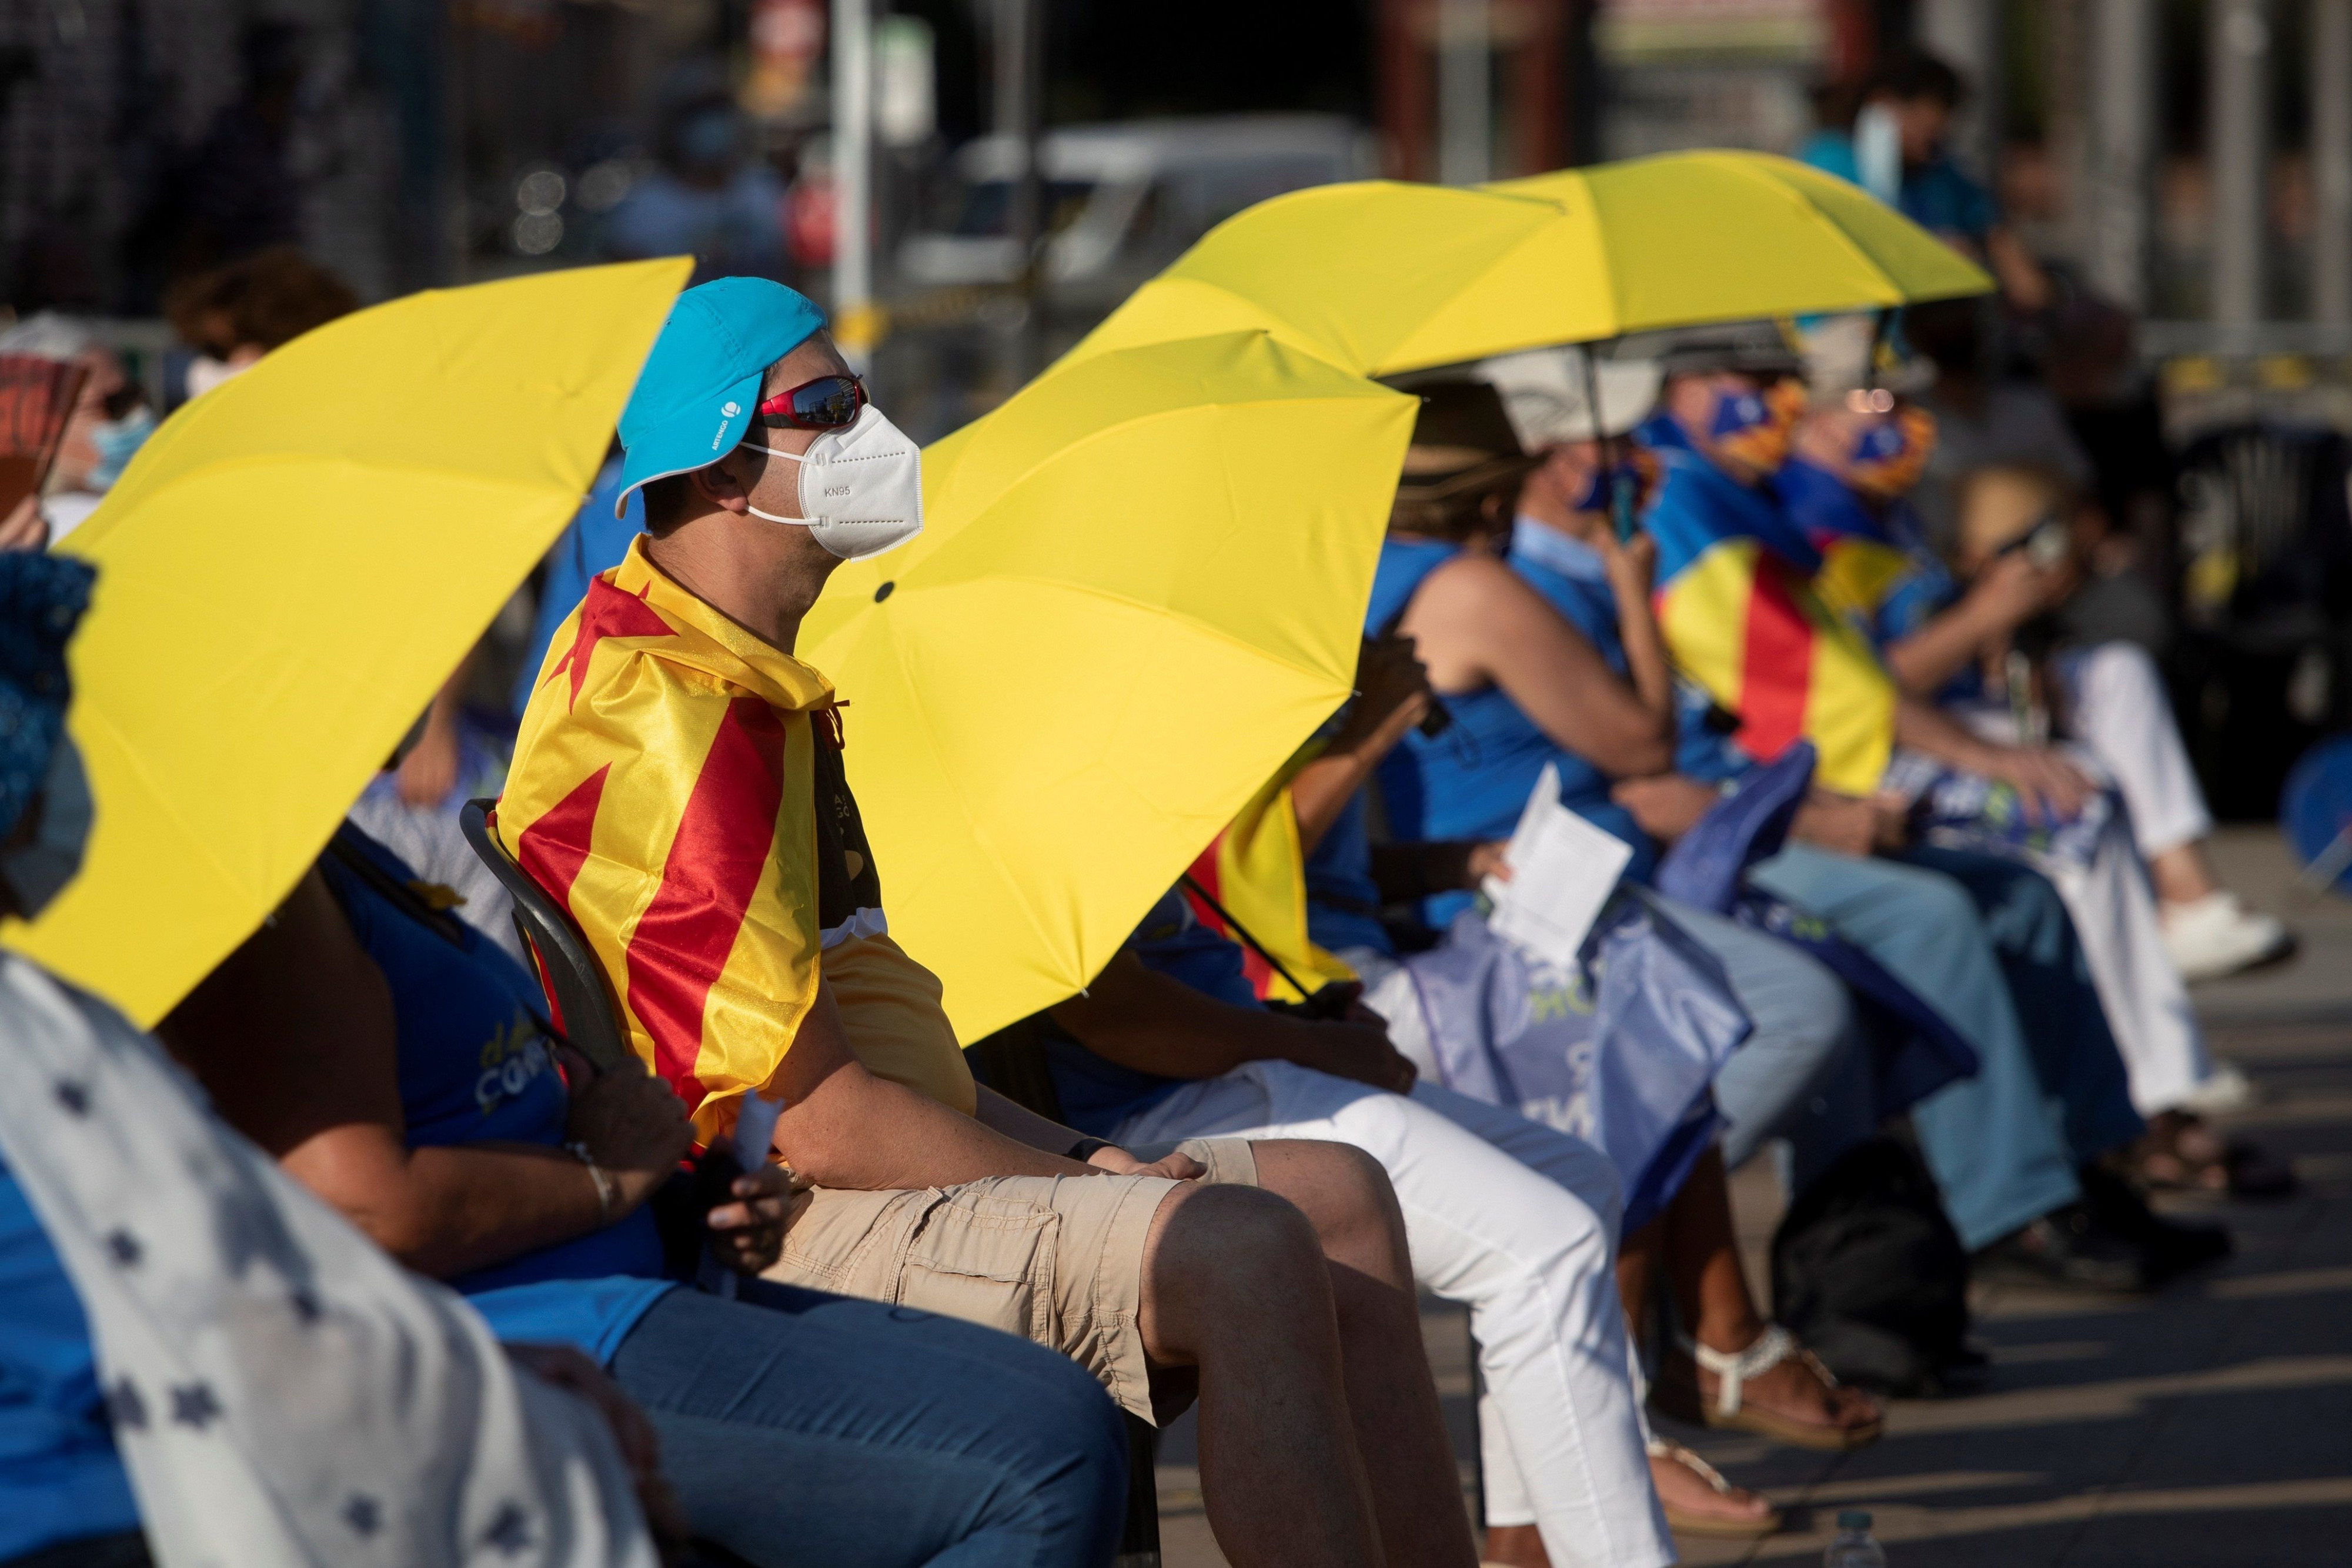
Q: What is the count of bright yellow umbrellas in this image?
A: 4